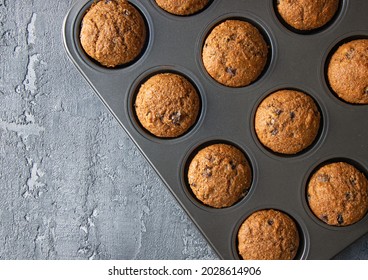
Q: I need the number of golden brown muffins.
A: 10